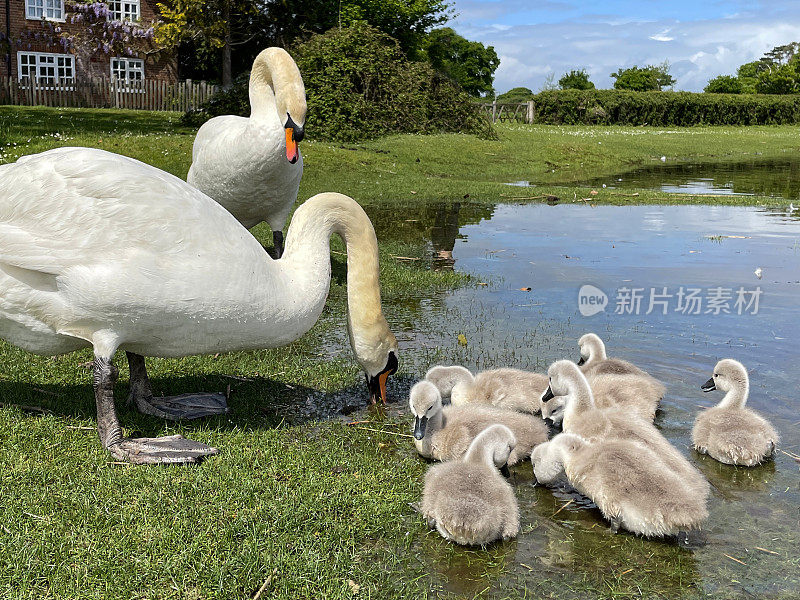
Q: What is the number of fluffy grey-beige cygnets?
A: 8